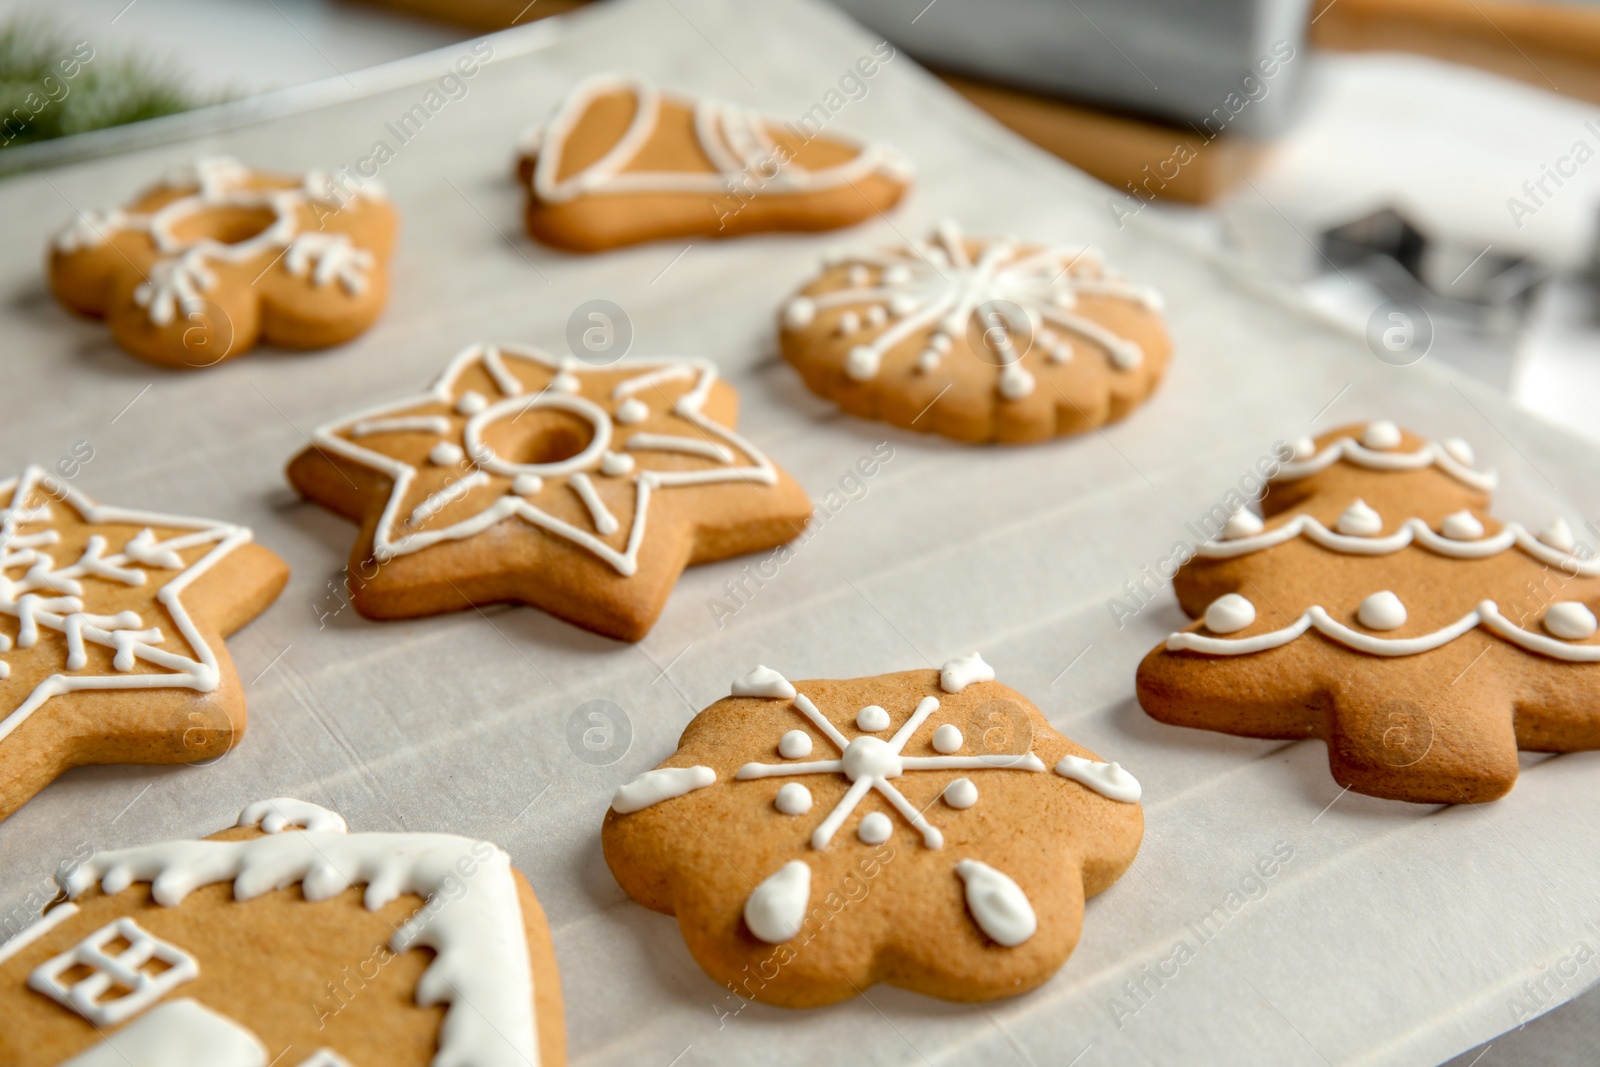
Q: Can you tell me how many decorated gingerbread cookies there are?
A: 8